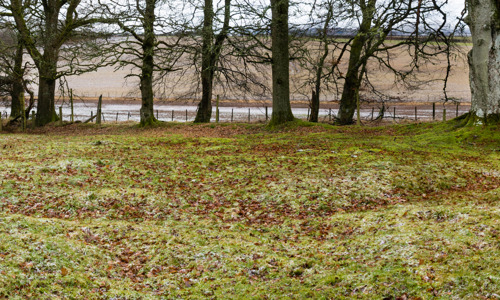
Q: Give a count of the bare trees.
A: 8